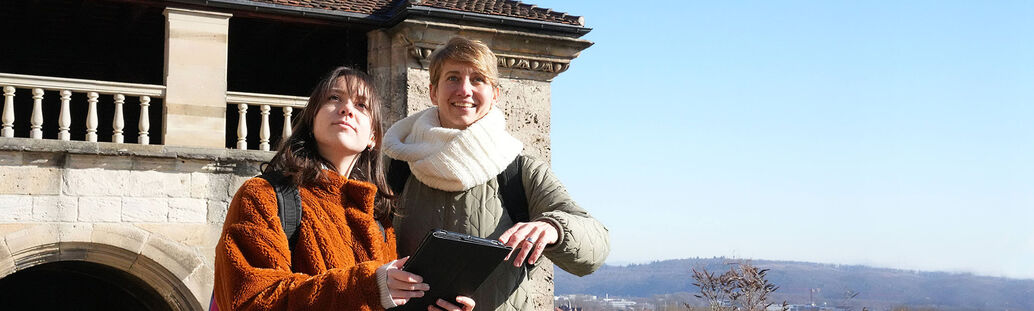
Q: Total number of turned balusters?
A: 9